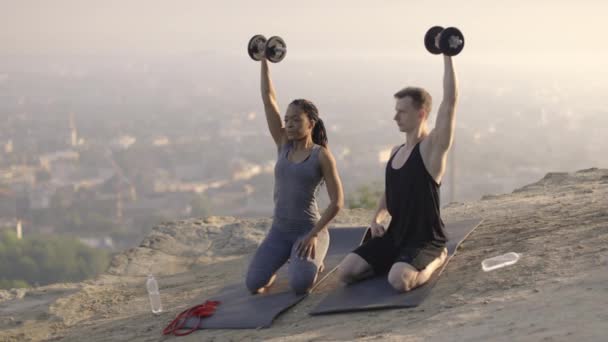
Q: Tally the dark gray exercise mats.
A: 2